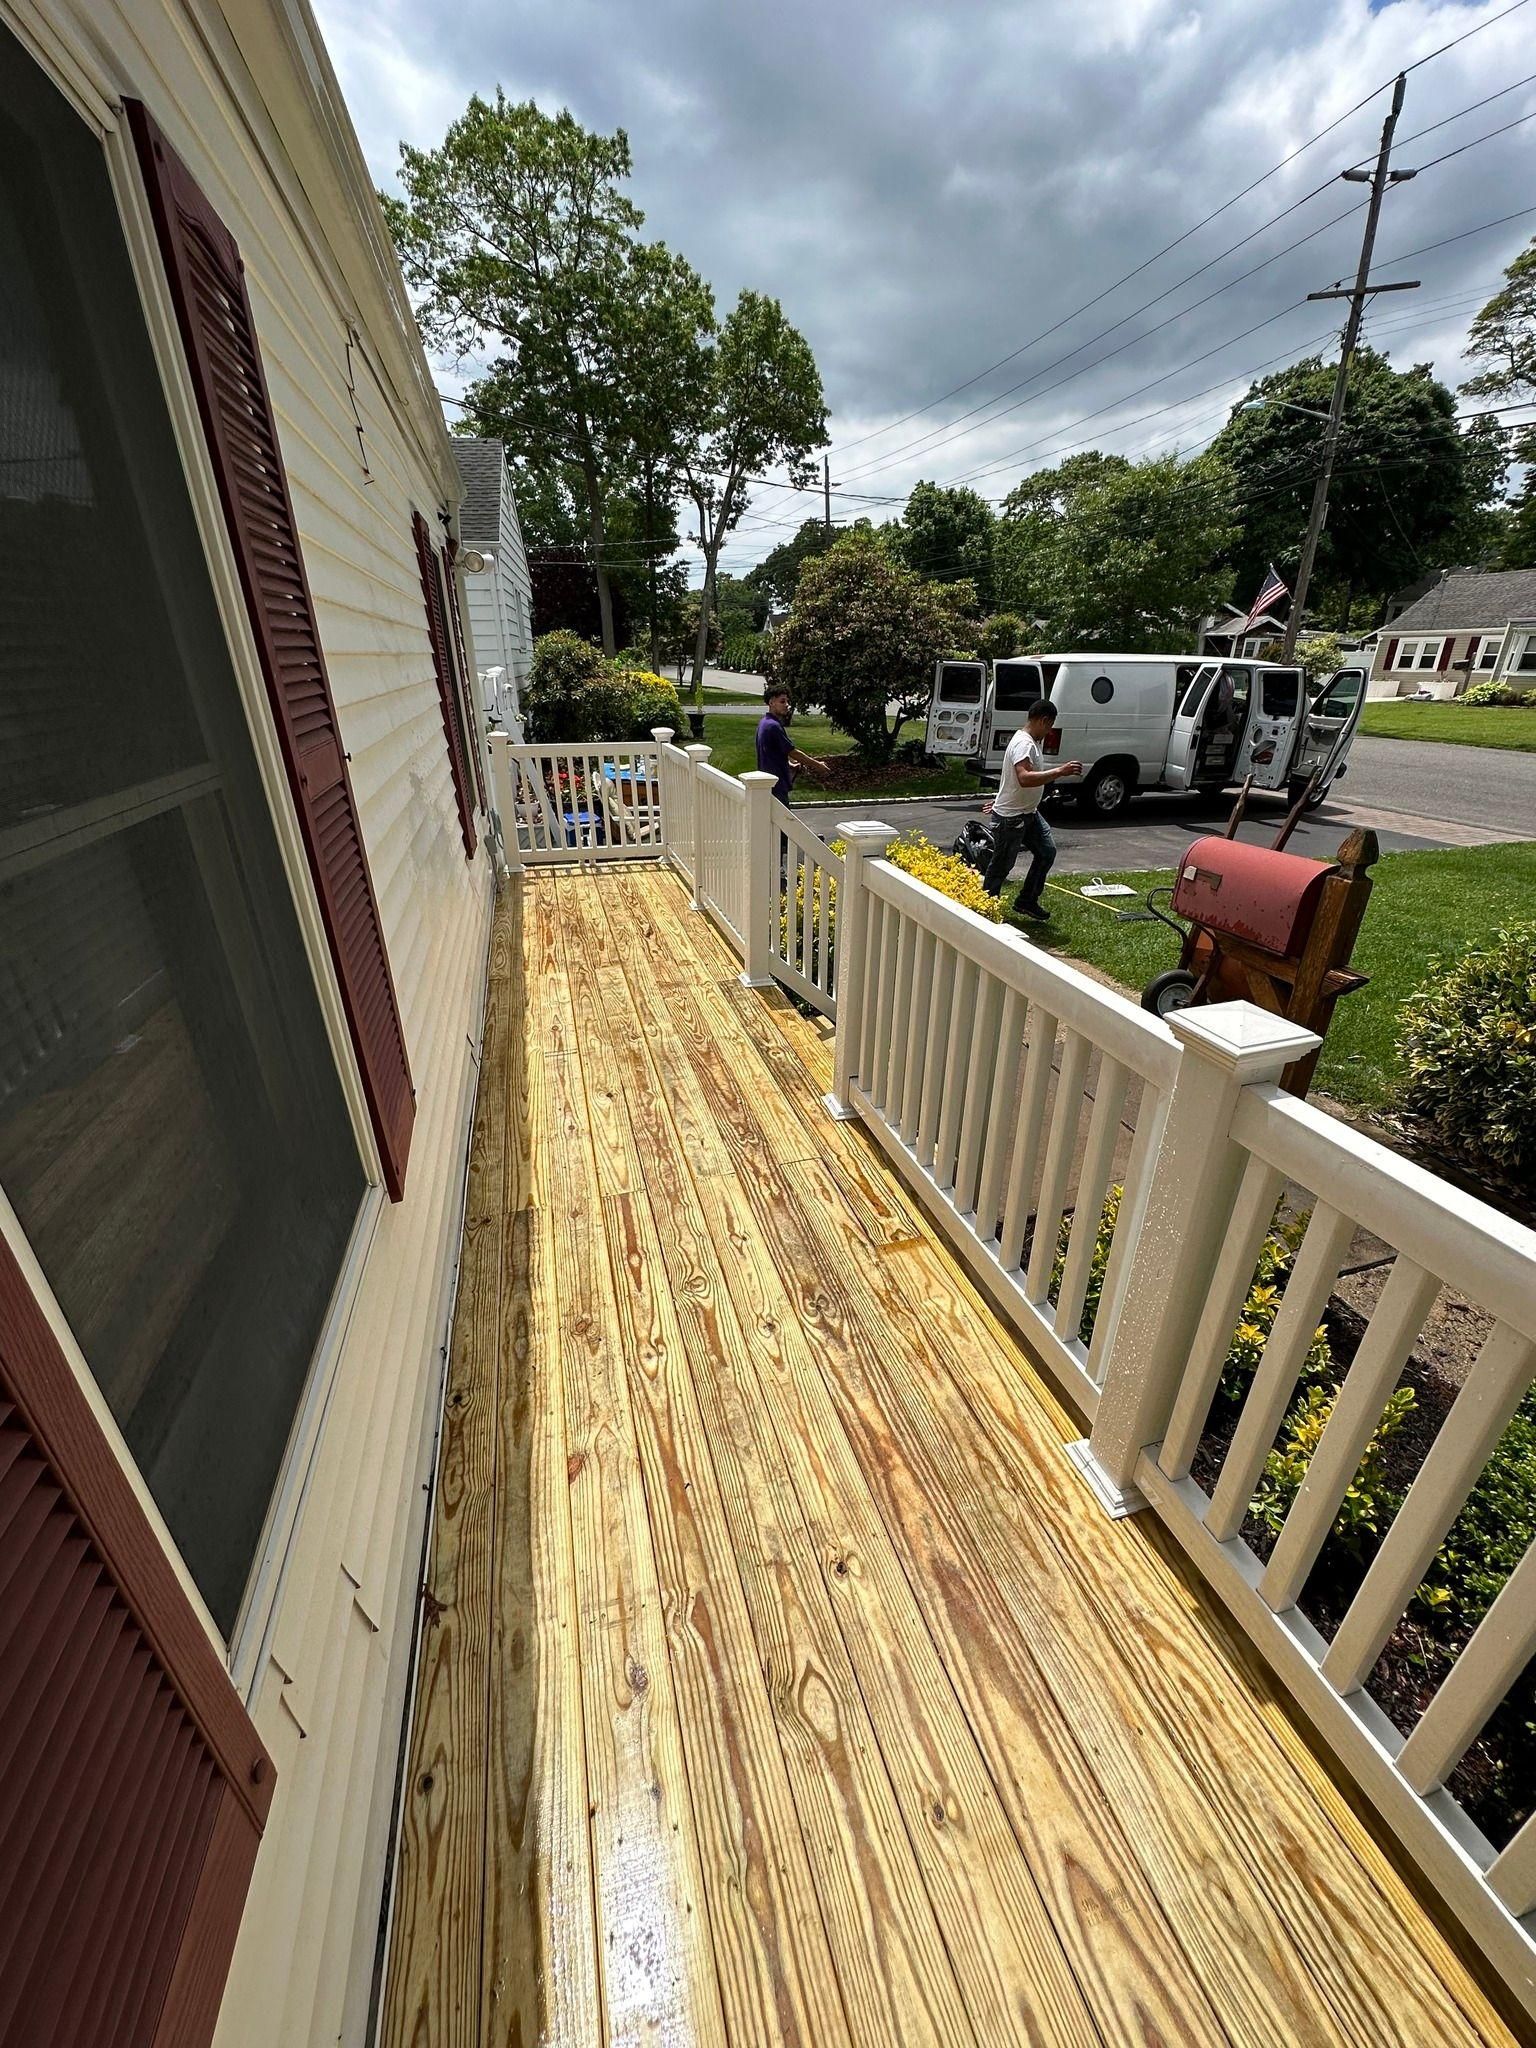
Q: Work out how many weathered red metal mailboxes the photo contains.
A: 1